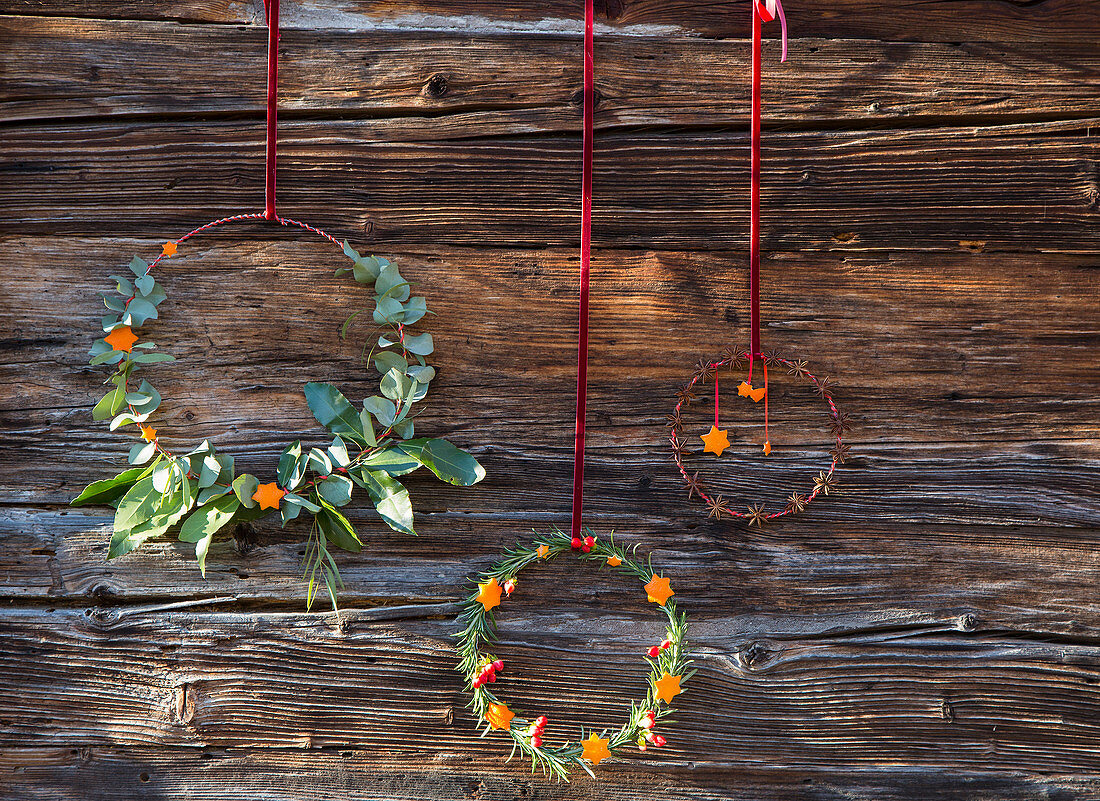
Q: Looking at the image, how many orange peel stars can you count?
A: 14